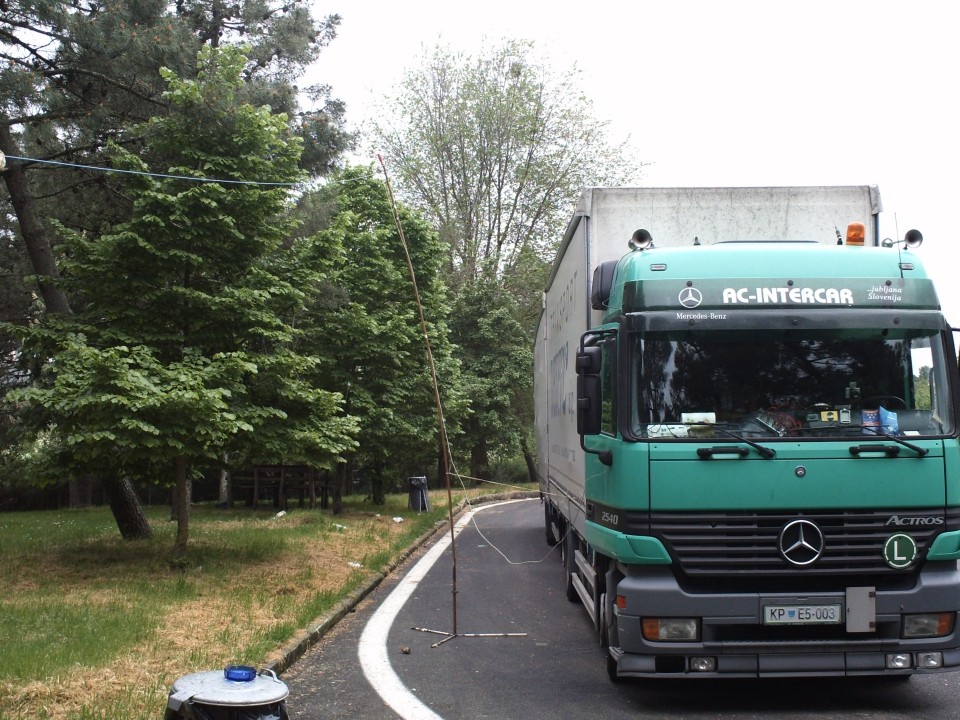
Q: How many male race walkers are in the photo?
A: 0